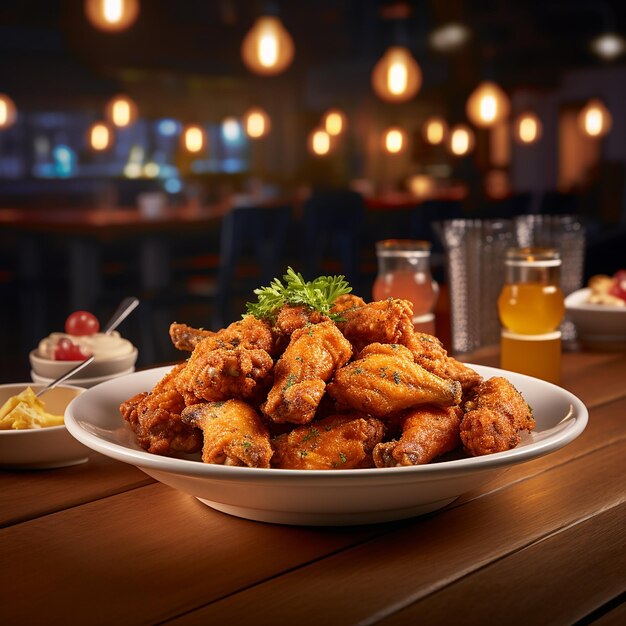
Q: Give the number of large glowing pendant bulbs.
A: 4